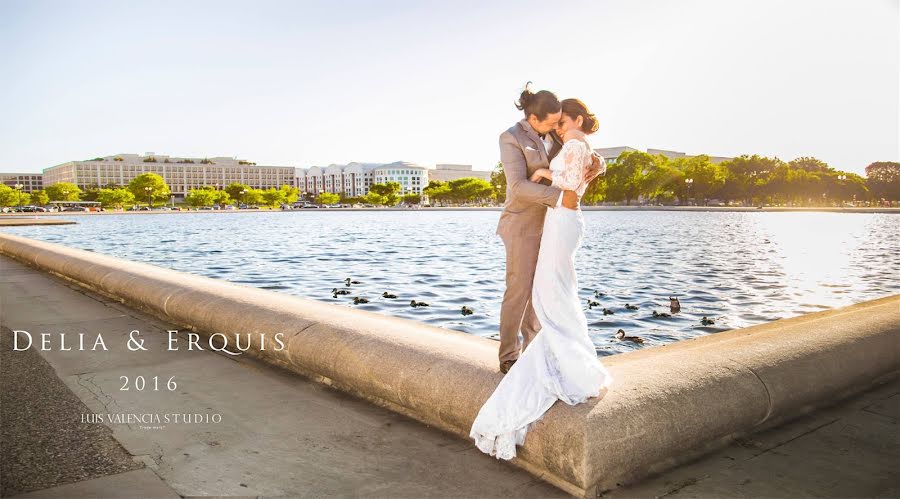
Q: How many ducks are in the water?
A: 14